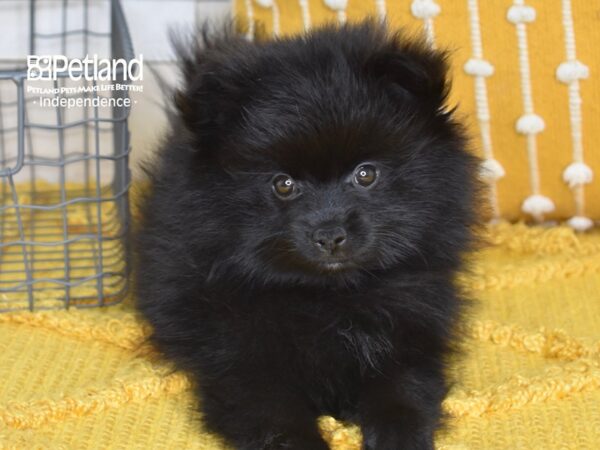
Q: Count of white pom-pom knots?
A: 11